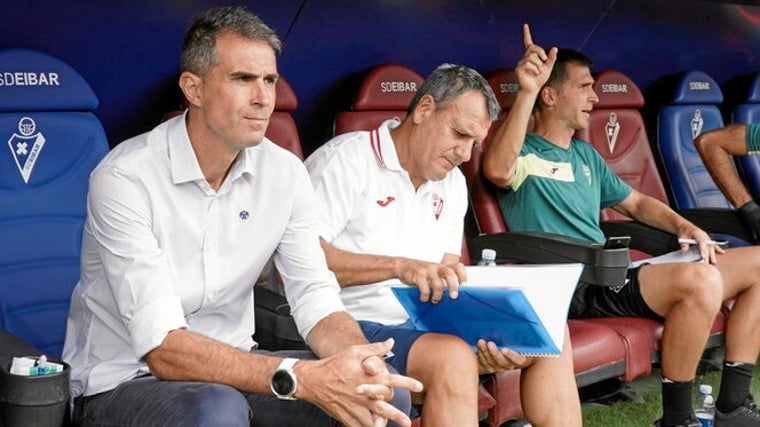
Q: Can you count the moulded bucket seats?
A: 7